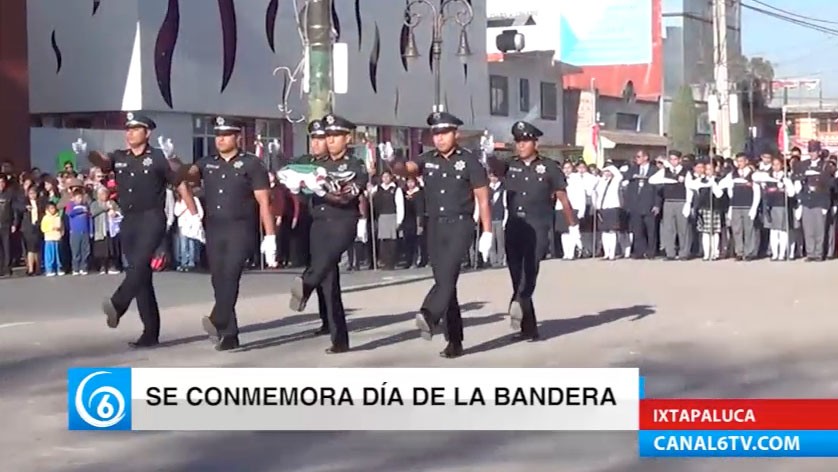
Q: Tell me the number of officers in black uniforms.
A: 6